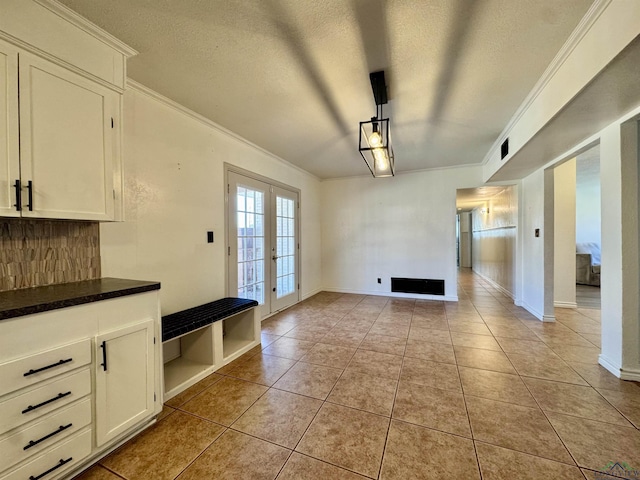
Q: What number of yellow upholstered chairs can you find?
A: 0